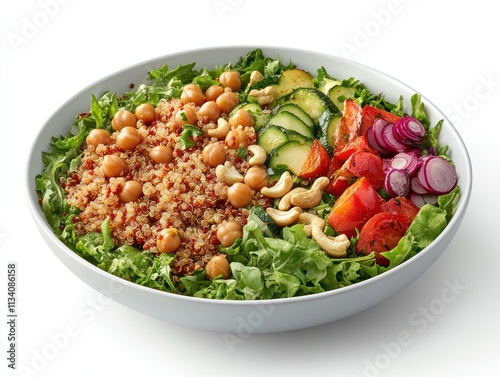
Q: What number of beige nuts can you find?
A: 11